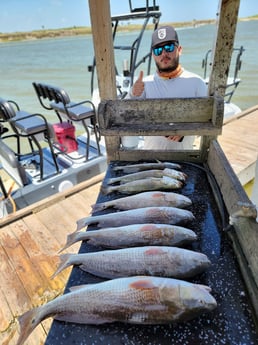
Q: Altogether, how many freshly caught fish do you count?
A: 8